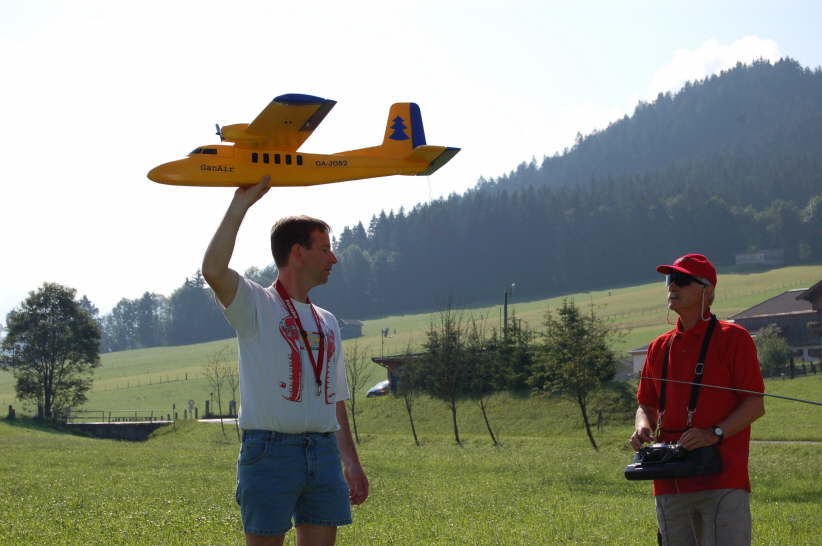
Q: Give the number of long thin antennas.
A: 1